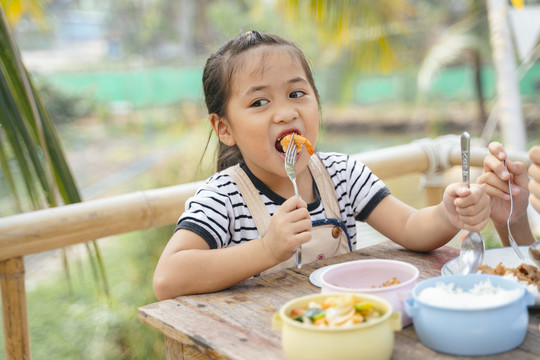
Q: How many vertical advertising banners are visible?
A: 0